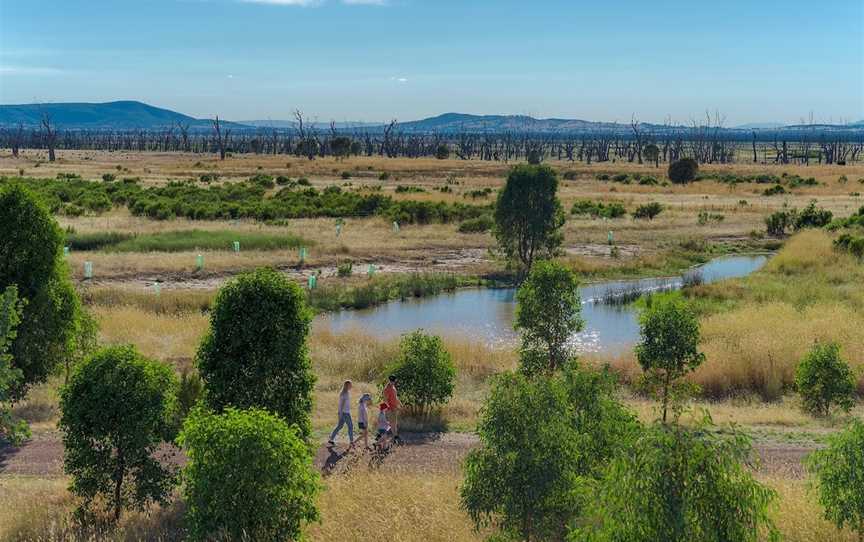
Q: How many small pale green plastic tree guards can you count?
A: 11